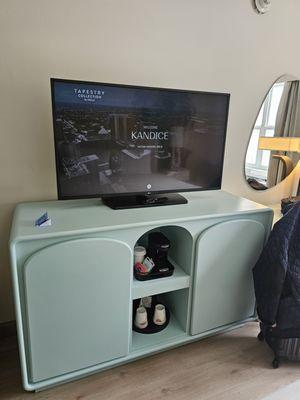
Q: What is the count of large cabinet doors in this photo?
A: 2